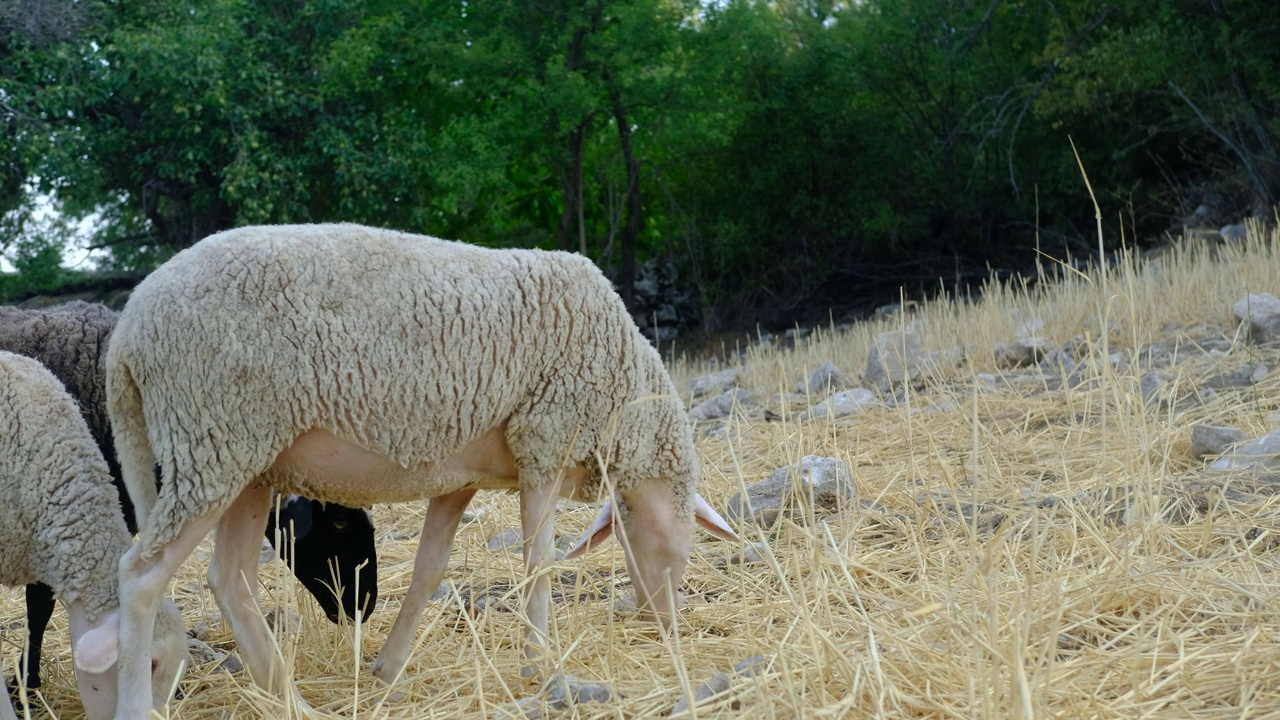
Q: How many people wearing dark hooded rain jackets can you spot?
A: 0